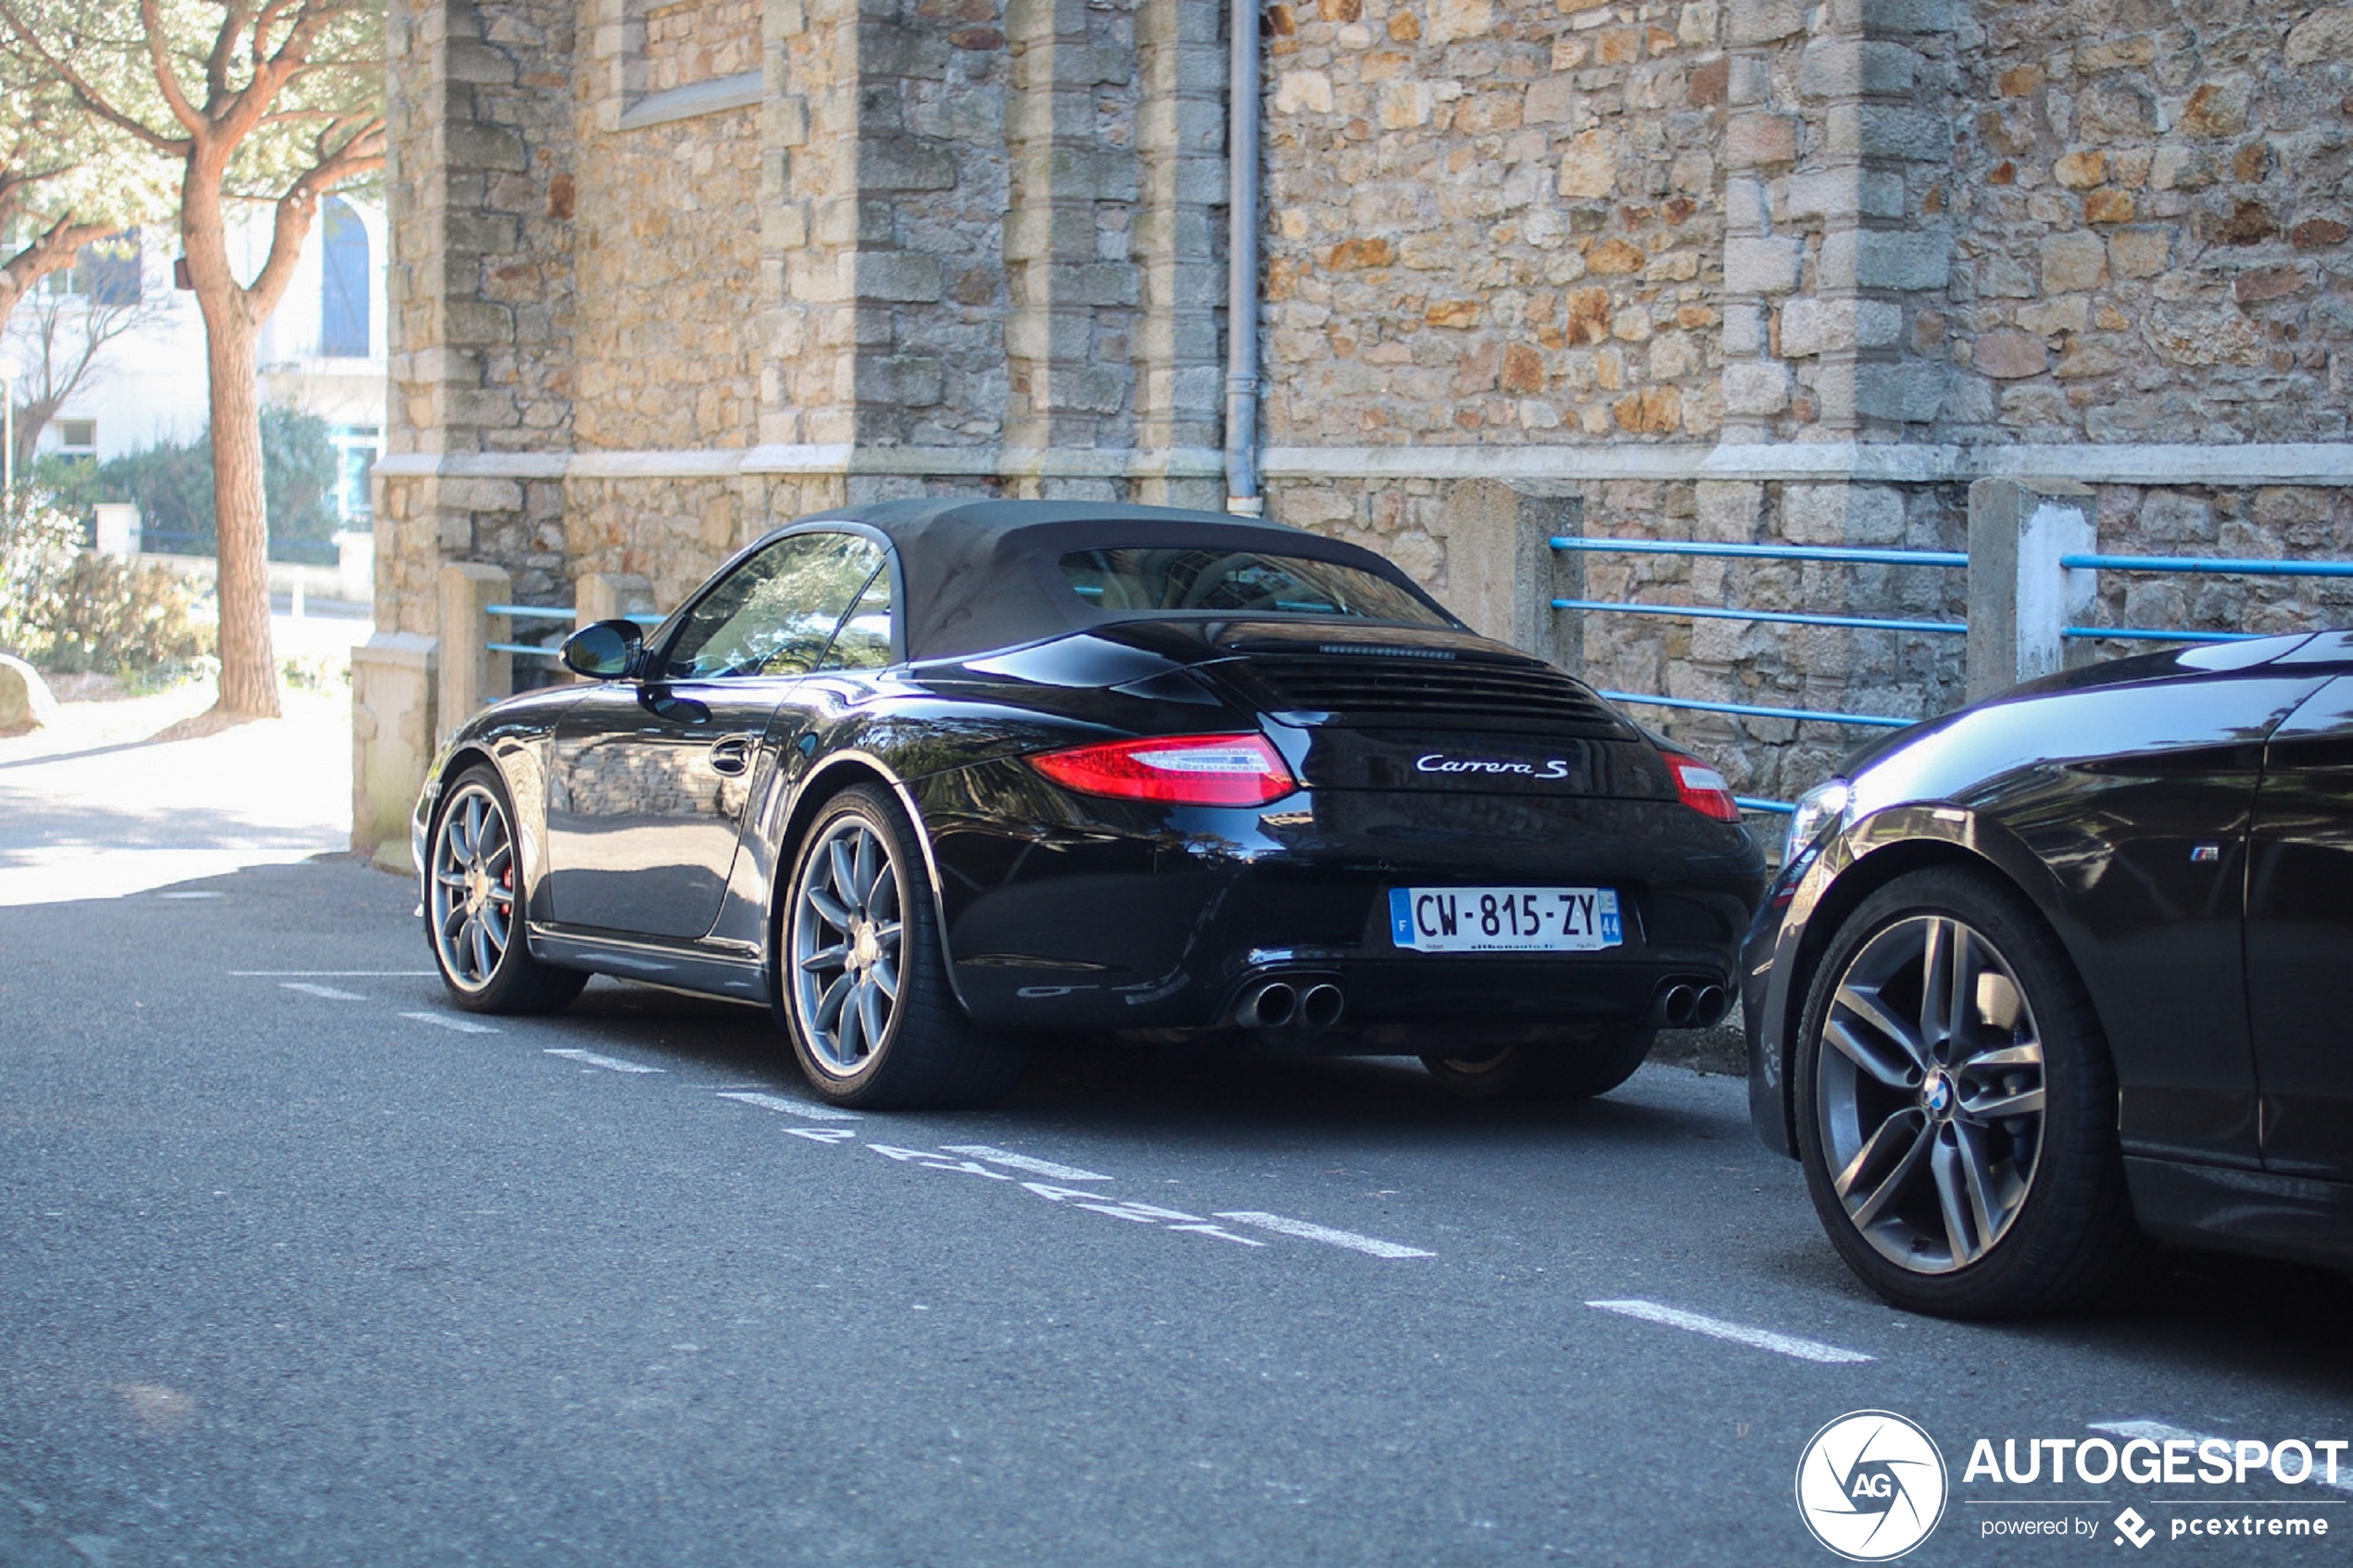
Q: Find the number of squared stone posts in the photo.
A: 4